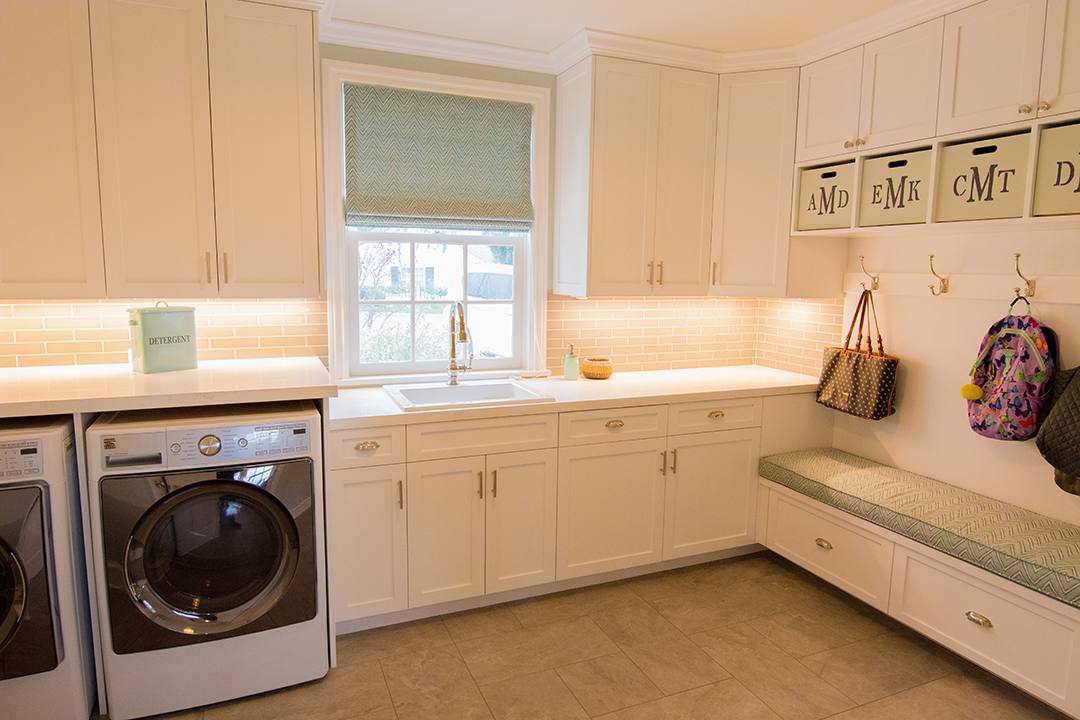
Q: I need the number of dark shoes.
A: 0